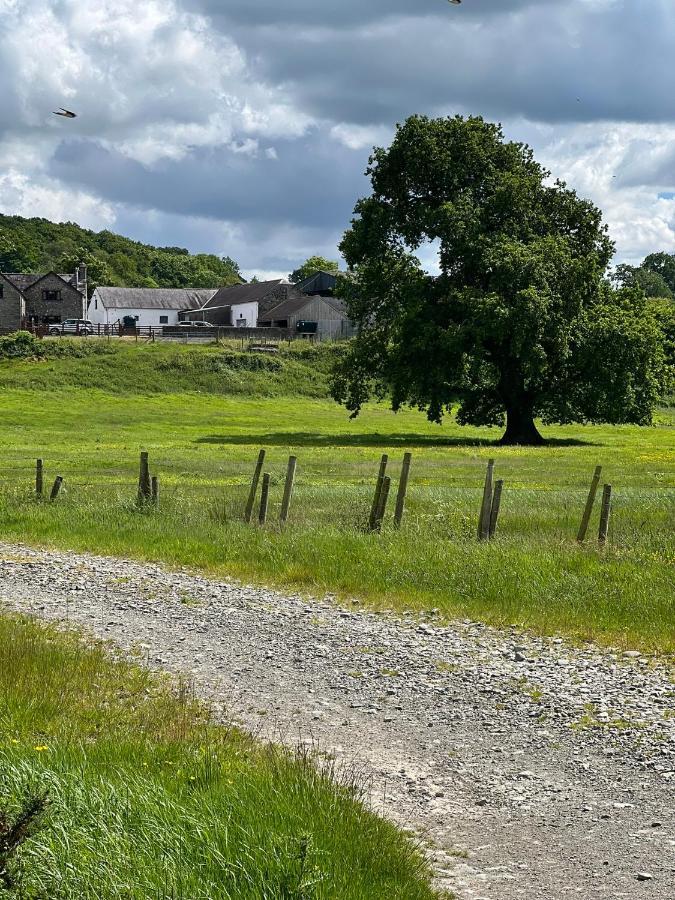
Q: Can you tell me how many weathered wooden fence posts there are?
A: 14